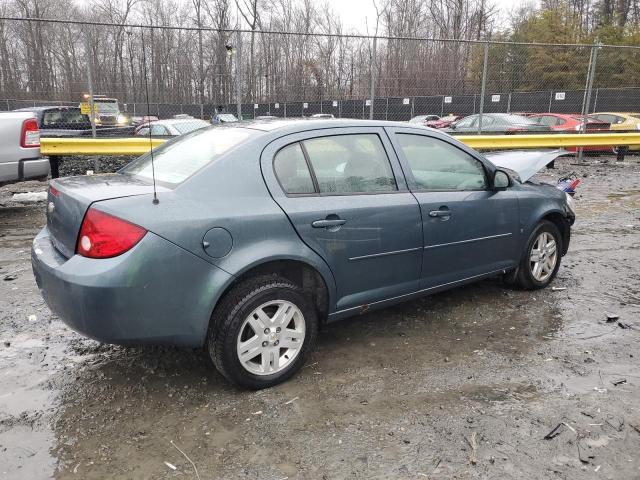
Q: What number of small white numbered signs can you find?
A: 9